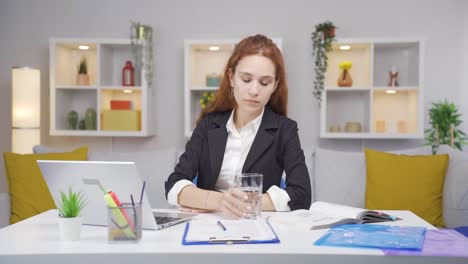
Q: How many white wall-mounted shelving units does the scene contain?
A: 3